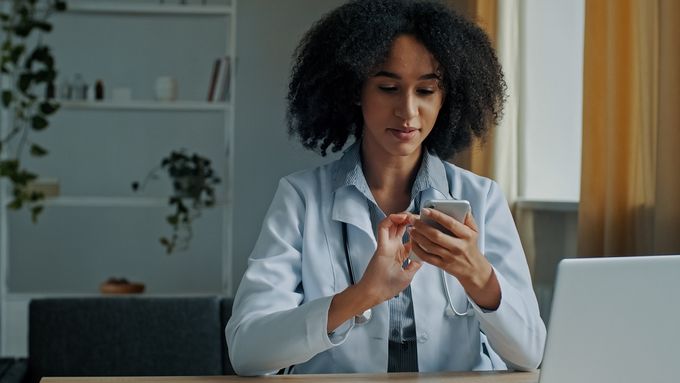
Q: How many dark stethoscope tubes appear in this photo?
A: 1